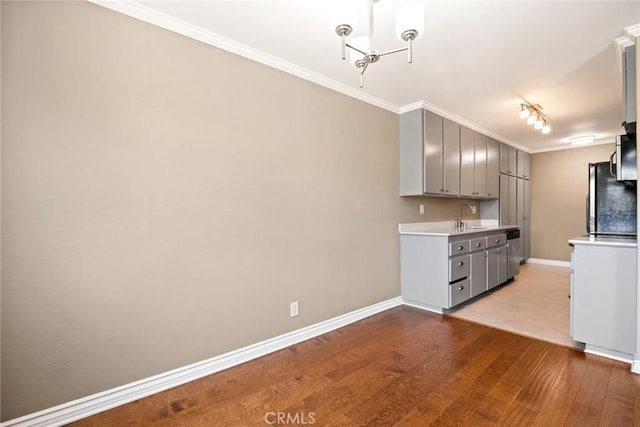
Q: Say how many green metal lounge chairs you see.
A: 0